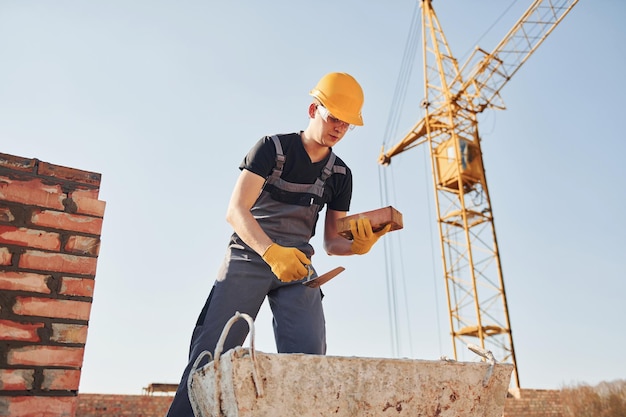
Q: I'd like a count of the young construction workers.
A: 1